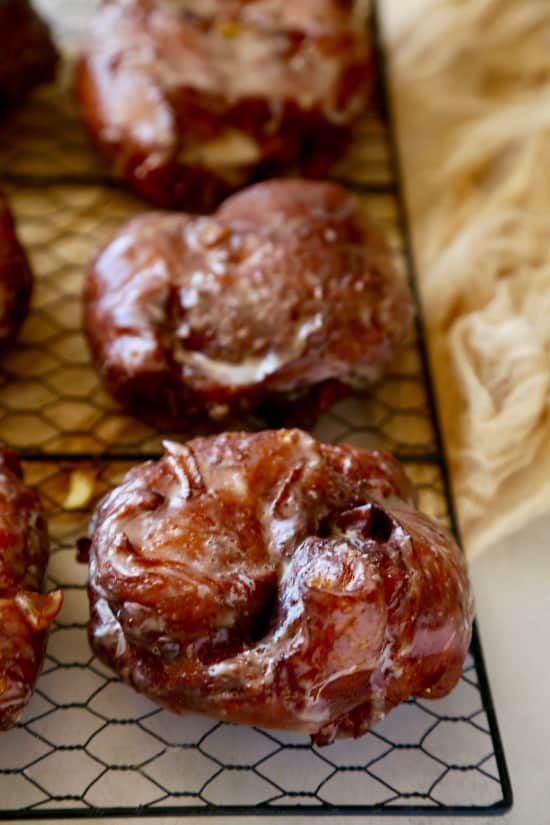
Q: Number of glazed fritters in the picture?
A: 6